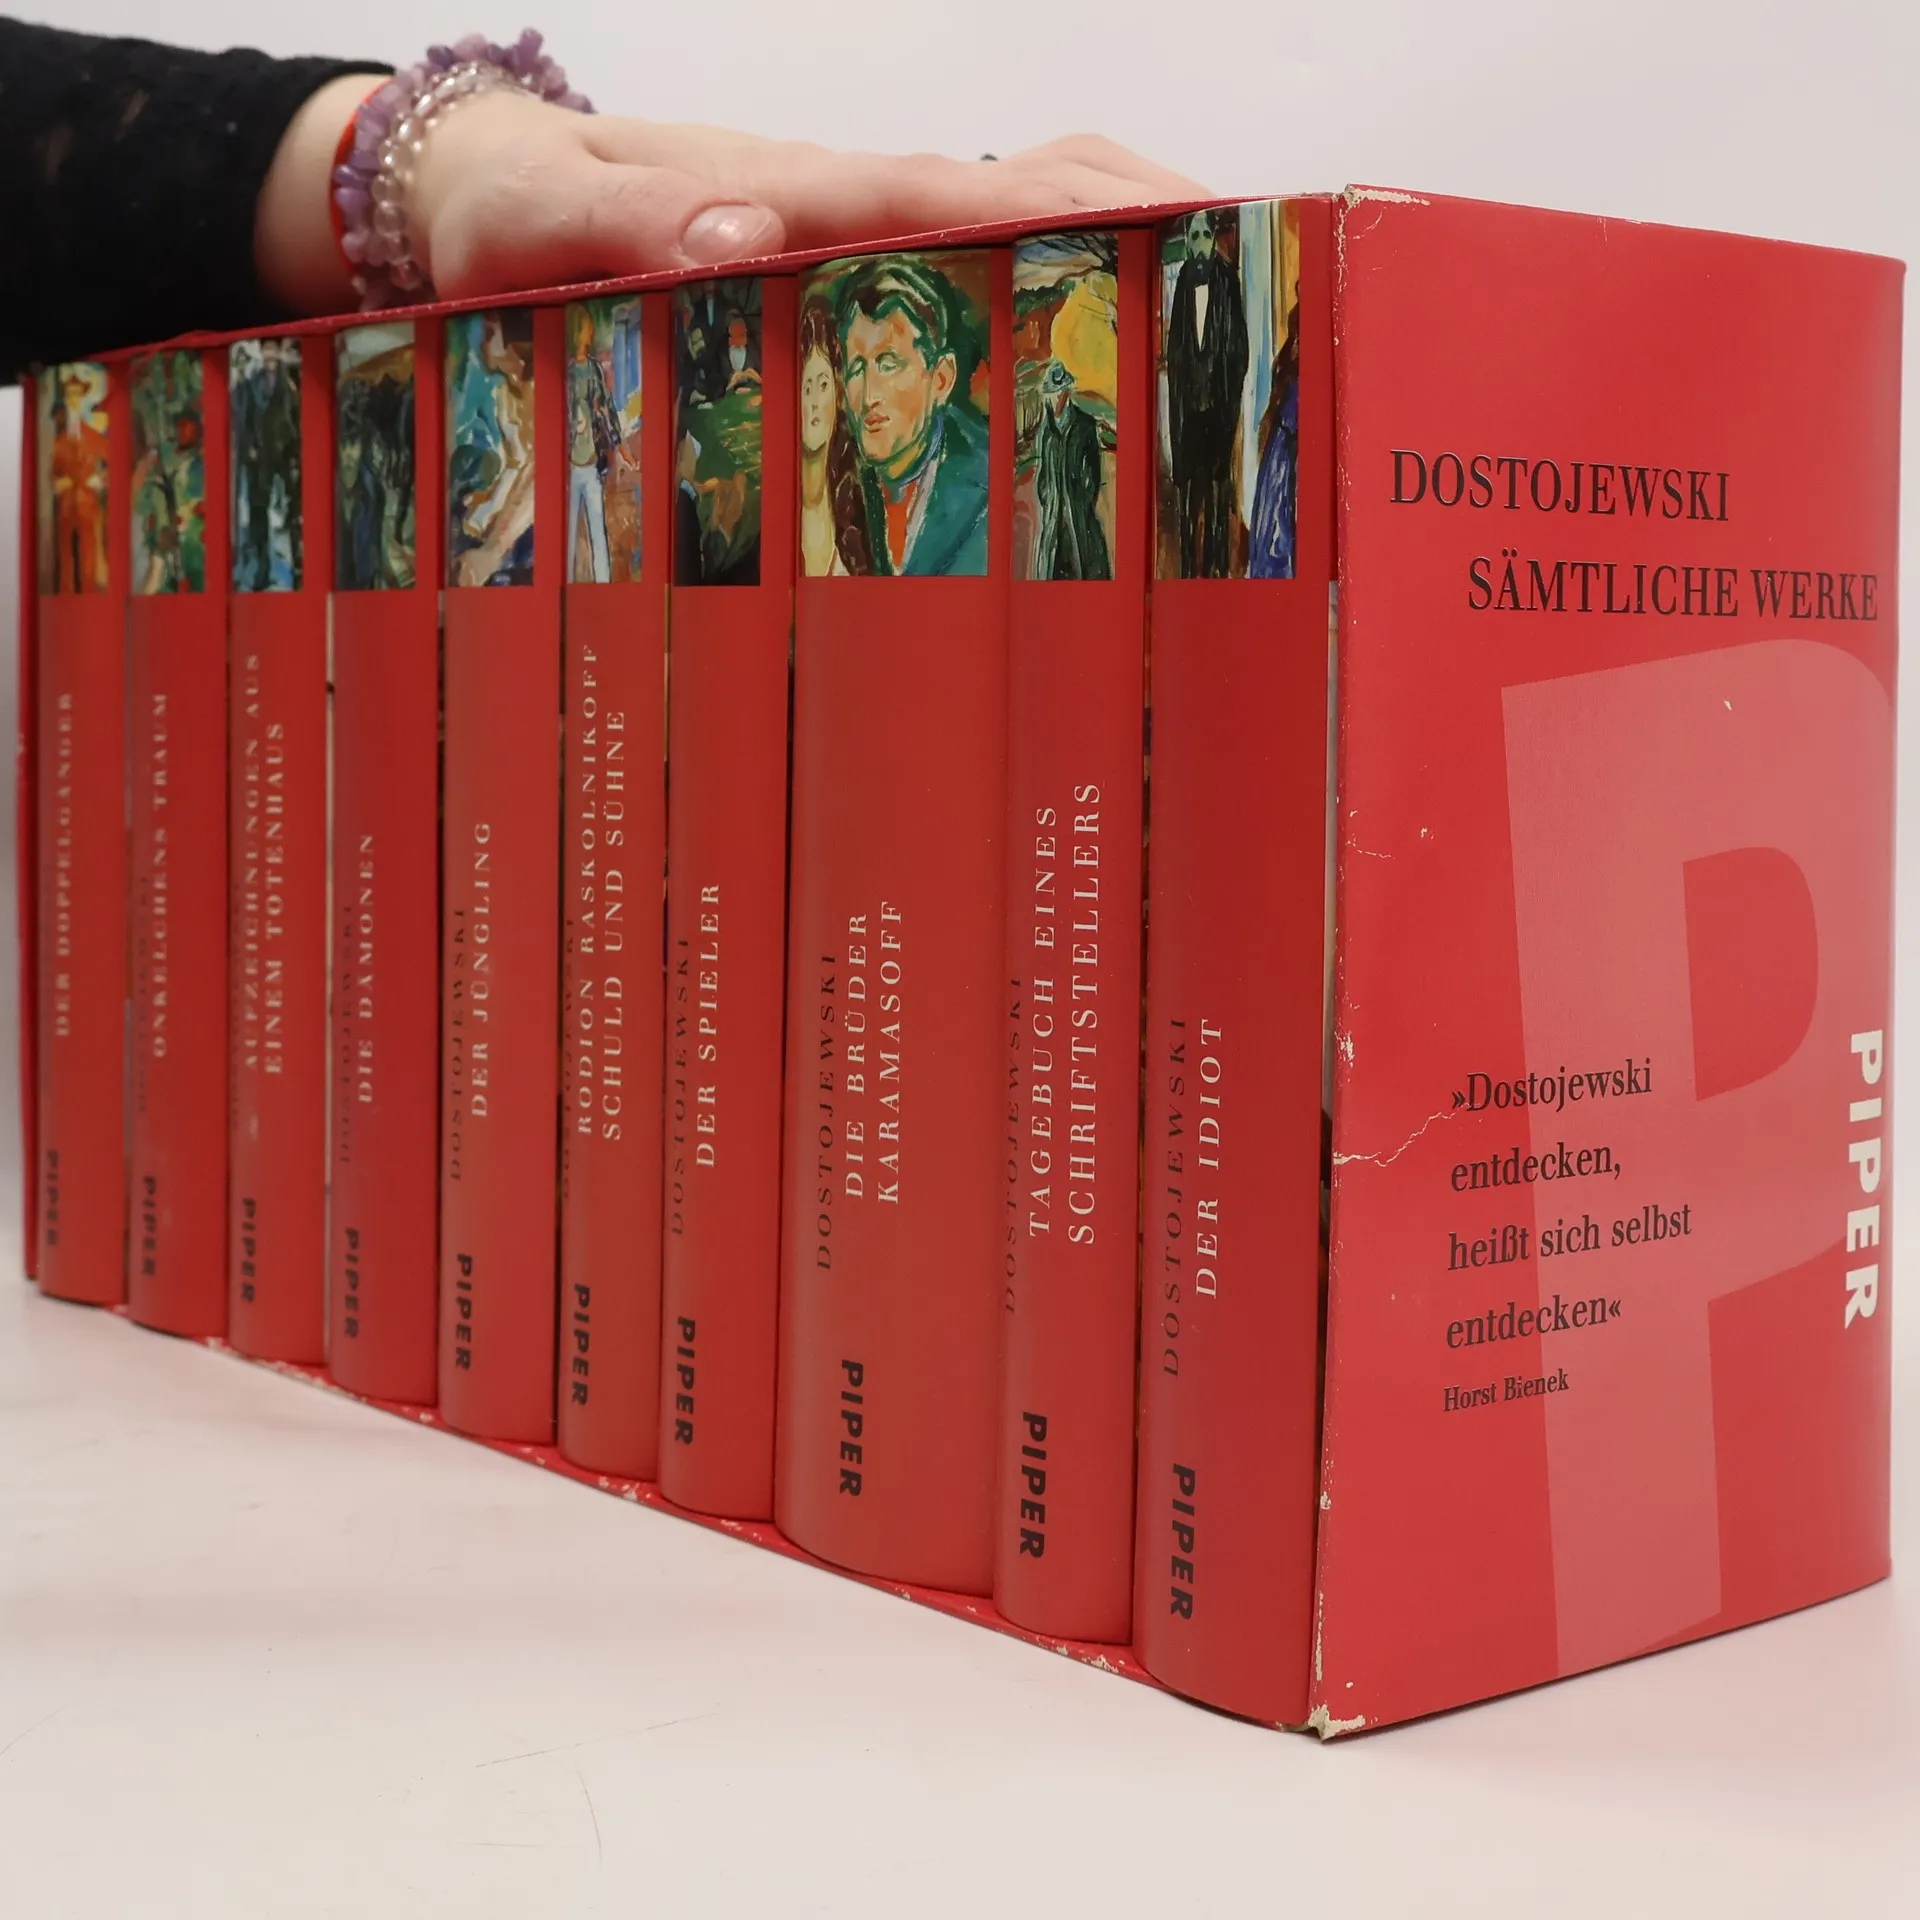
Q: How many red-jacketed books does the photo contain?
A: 10